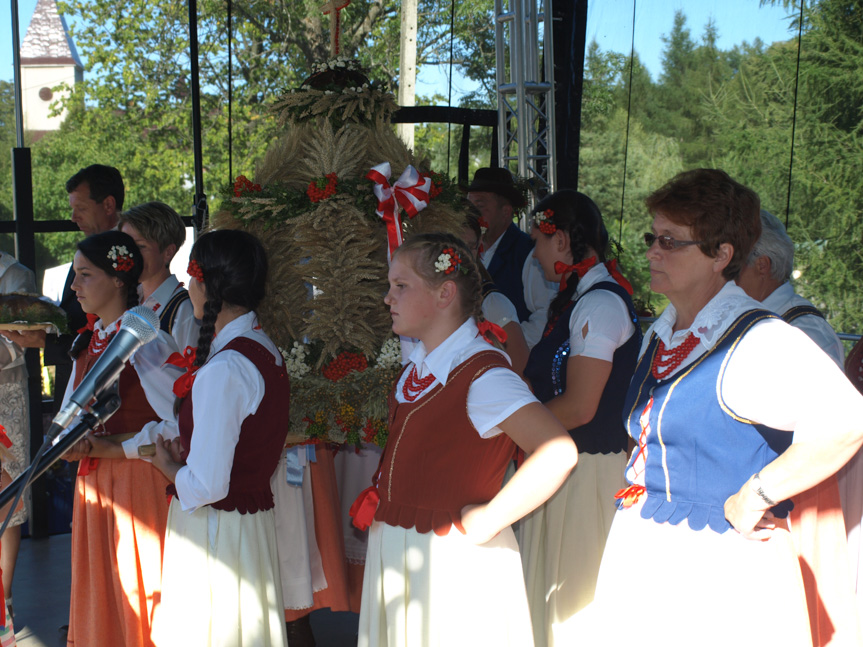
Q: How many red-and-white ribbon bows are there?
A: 1